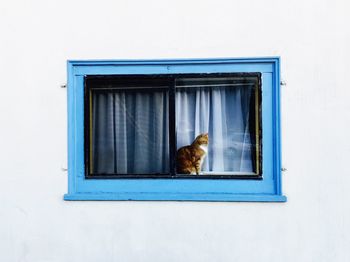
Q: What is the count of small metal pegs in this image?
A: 4